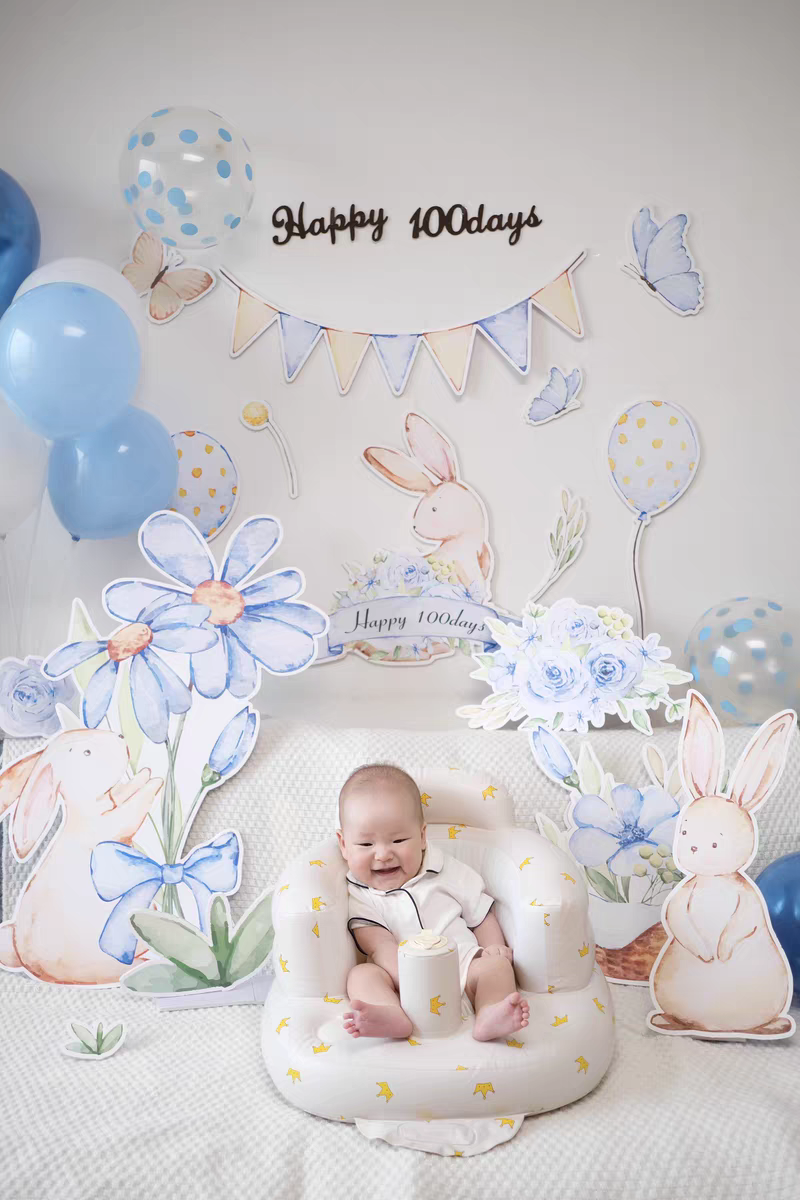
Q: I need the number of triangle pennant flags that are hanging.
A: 7